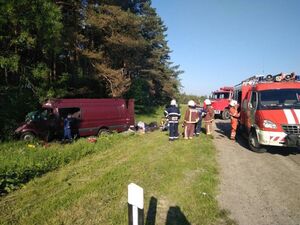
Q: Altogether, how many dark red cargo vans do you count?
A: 1